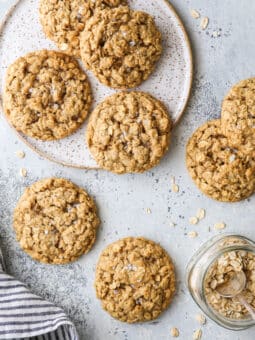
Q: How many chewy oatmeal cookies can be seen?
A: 8